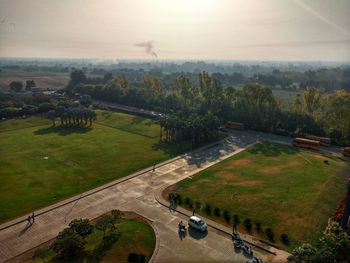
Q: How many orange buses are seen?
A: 3